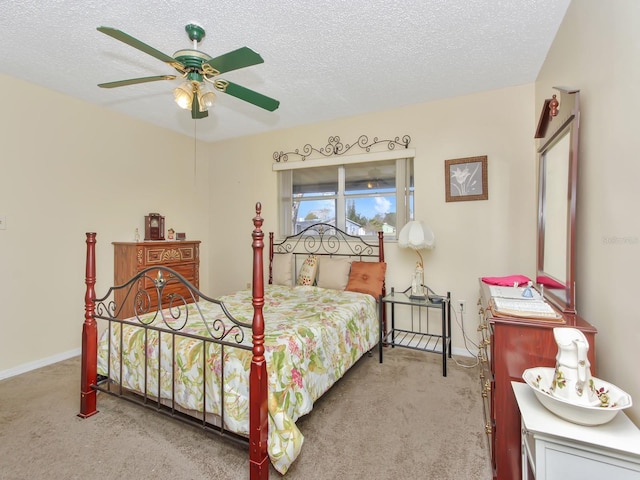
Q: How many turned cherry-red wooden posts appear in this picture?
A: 4